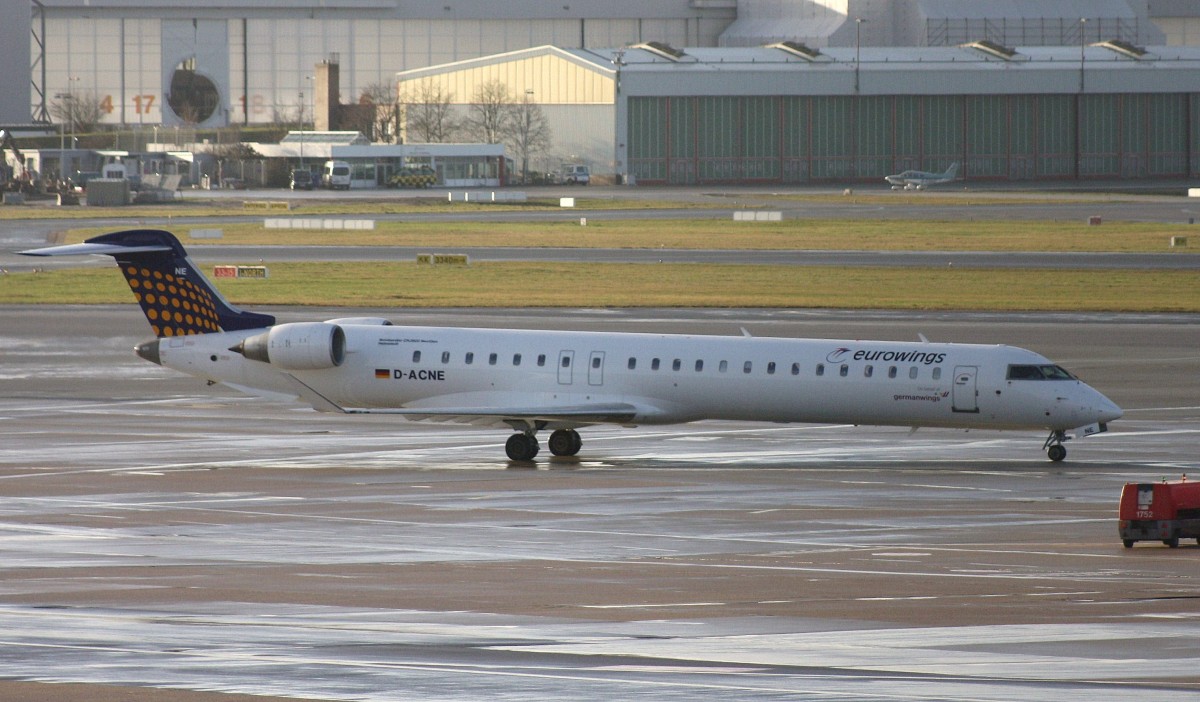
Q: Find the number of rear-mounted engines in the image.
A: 2